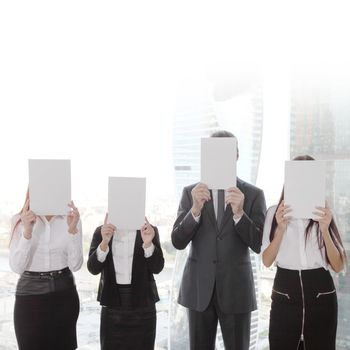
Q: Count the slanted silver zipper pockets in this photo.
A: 2